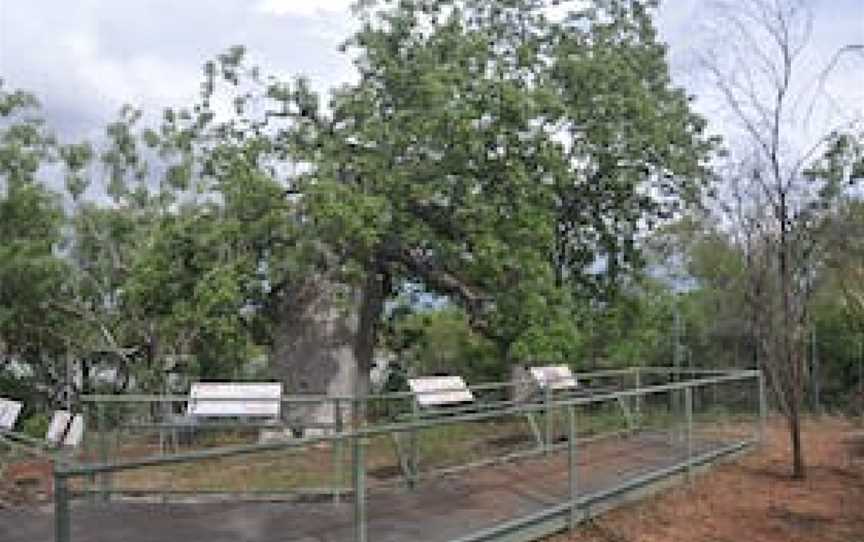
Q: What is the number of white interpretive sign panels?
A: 5